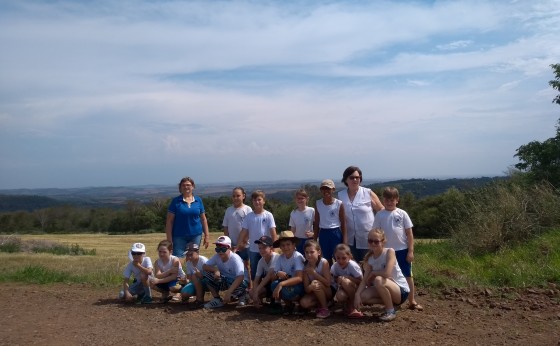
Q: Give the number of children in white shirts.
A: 14